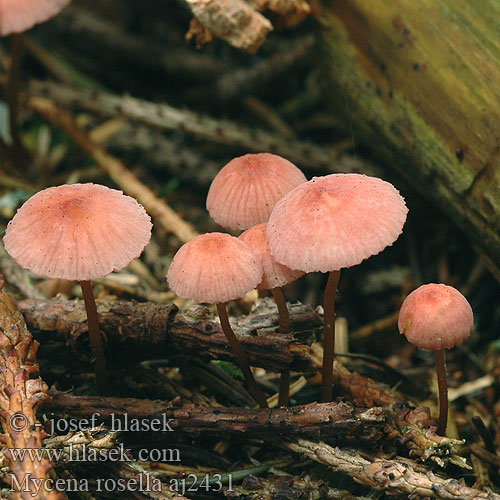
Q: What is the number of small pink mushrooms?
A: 7